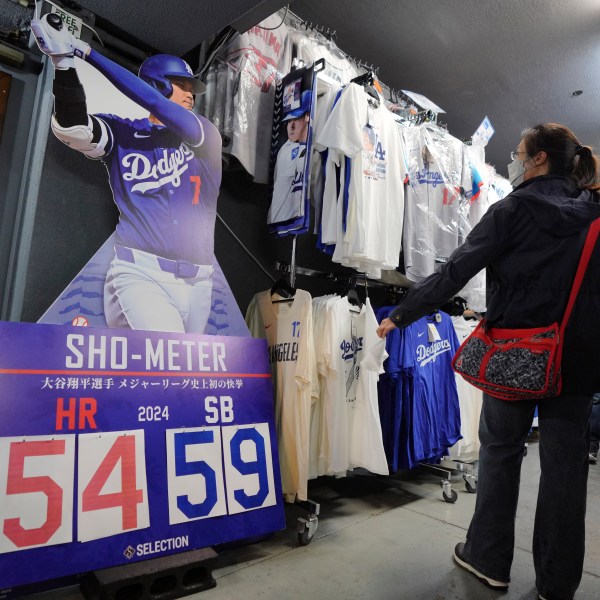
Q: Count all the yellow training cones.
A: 0